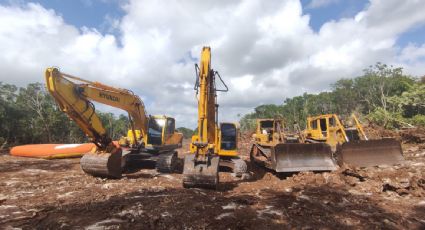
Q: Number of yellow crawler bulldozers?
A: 2